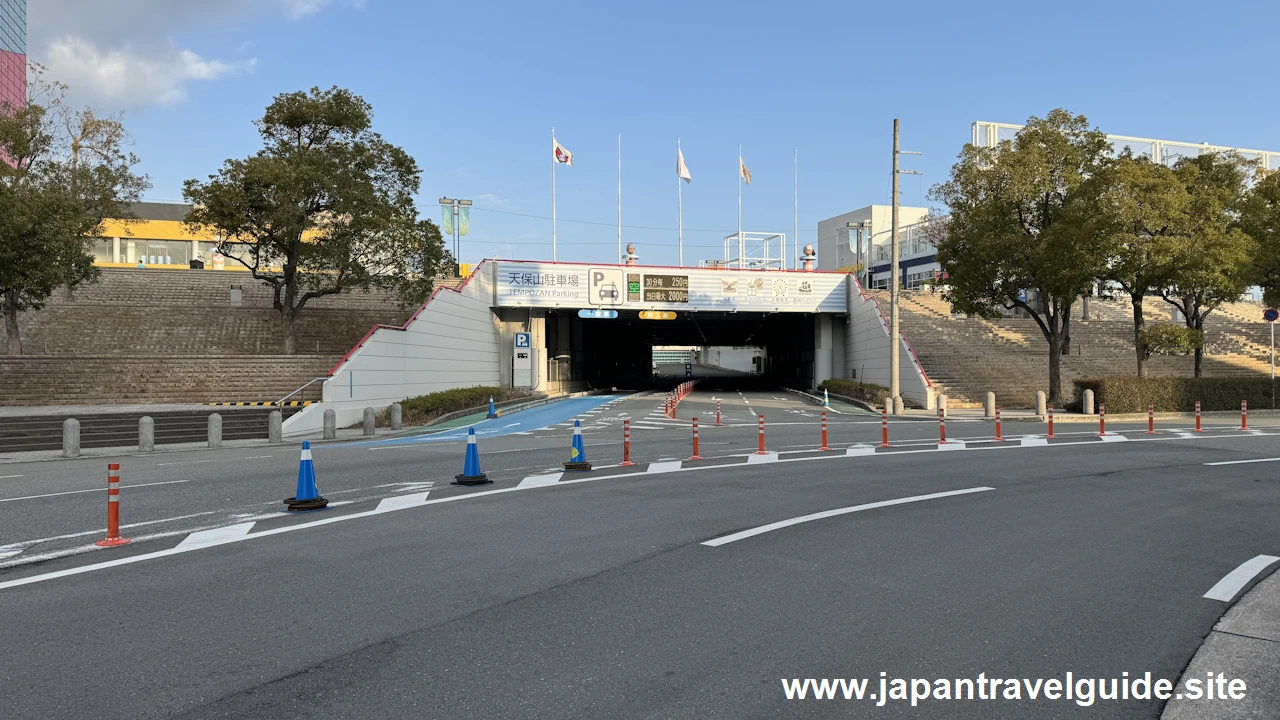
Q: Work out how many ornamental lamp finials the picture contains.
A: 2